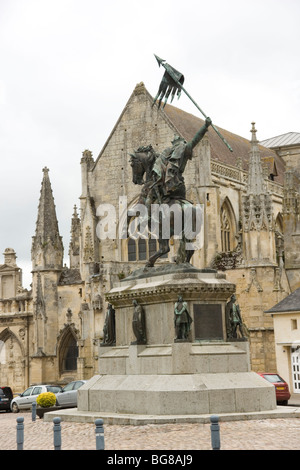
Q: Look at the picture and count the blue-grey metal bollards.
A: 5